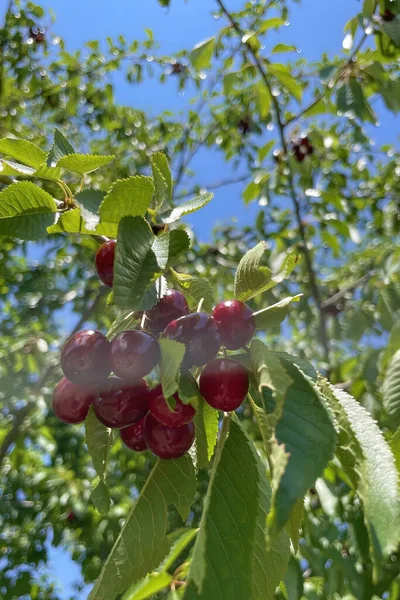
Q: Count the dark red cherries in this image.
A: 12